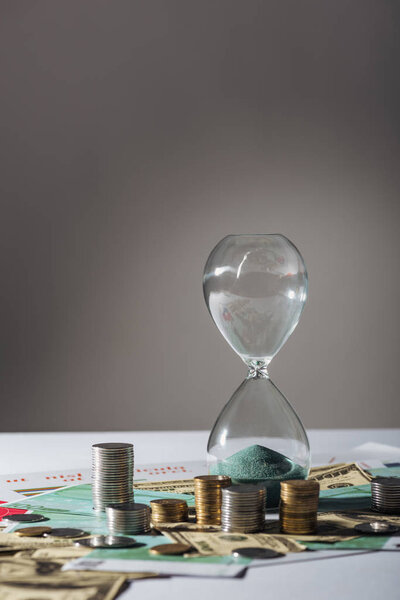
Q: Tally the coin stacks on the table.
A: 7